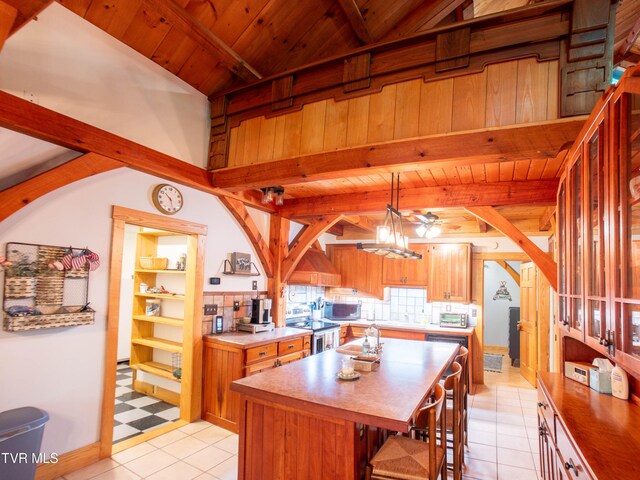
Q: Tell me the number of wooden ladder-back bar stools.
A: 3